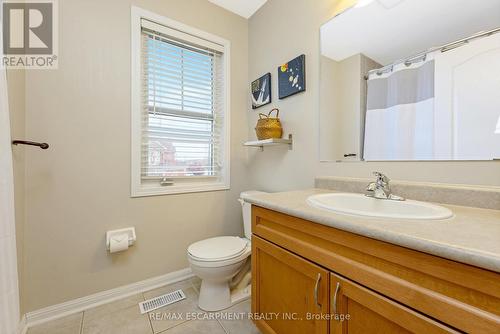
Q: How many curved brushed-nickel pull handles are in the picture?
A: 2